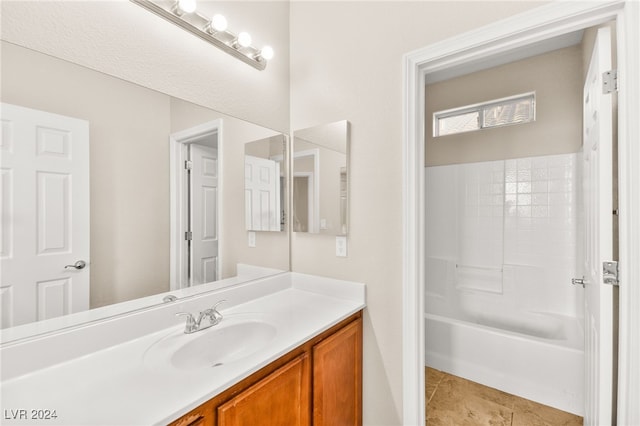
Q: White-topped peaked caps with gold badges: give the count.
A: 0